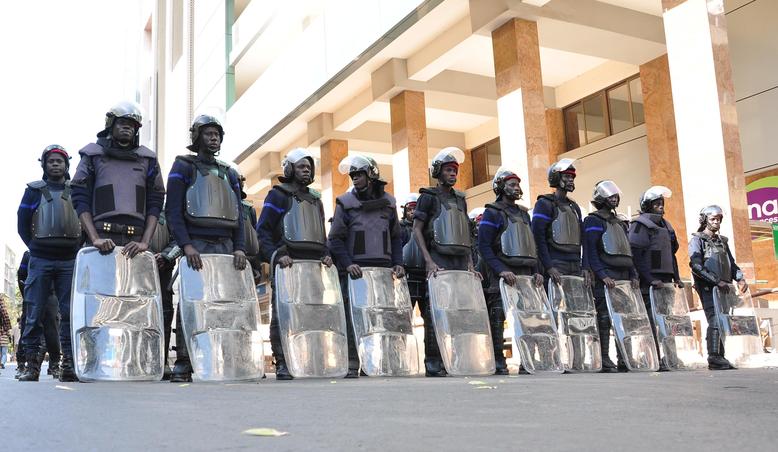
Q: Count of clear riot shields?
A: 10